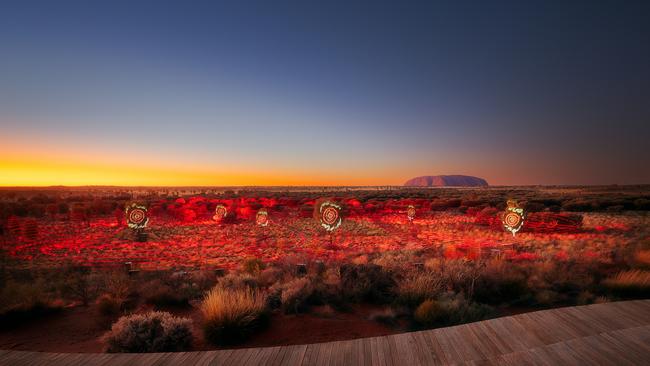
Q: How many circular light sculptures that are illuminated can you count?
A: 6